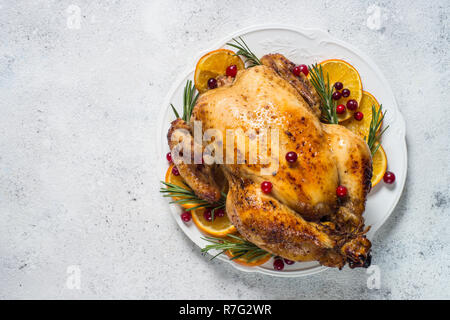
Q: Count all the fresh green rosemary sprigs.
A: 6